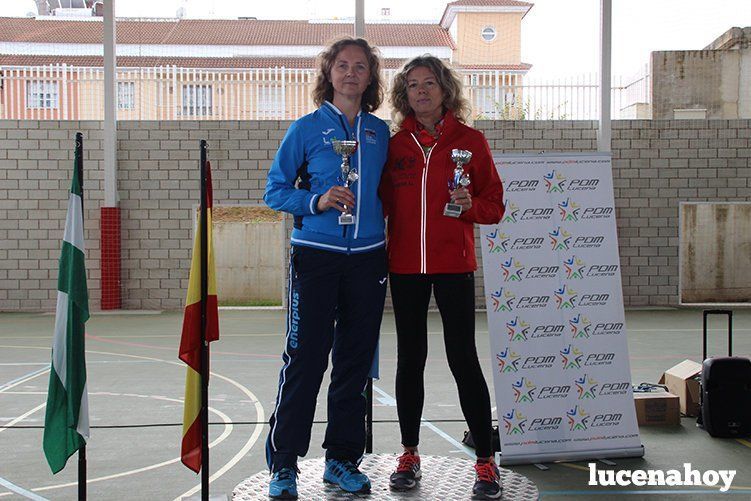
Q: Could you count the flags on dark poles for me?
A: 2